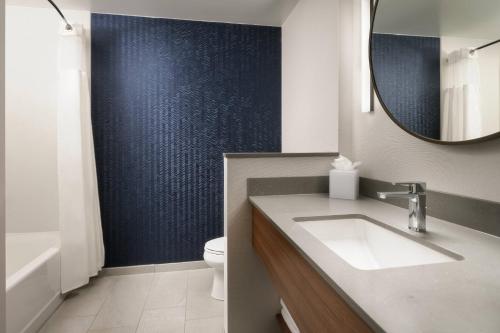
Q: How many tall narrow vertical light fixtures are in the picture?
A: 1